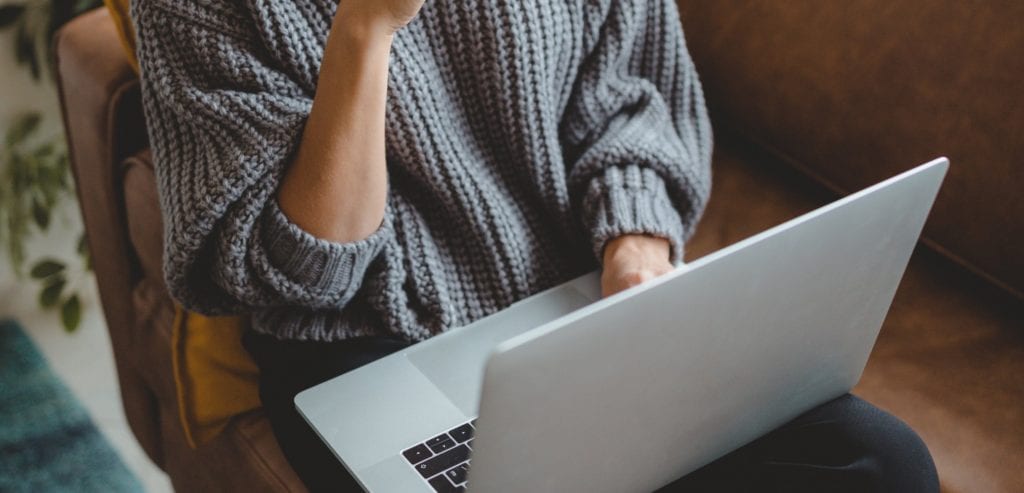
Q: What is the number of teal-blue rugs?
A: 1